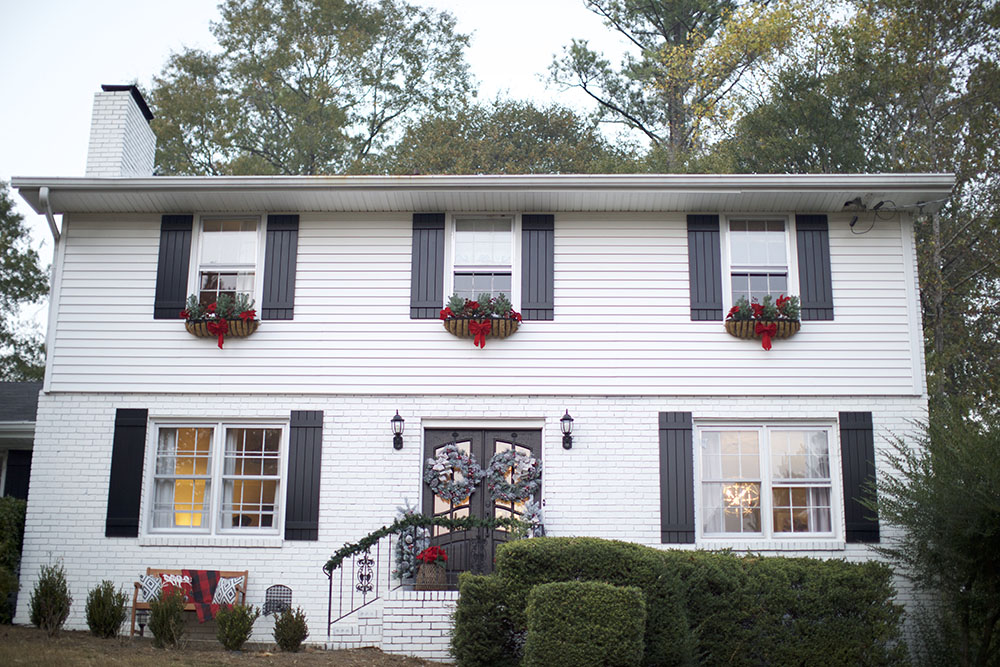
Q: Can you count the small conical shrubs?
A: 5